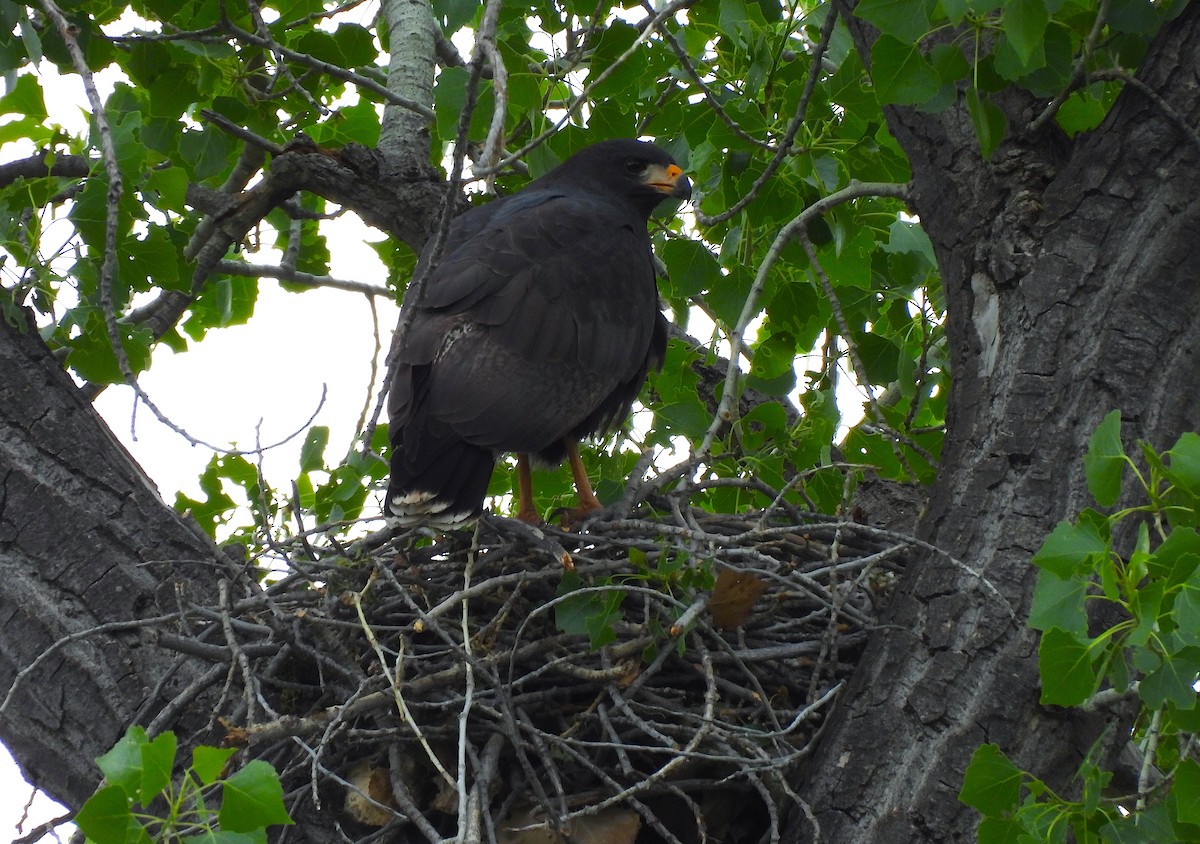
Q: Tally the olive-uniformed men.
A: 0